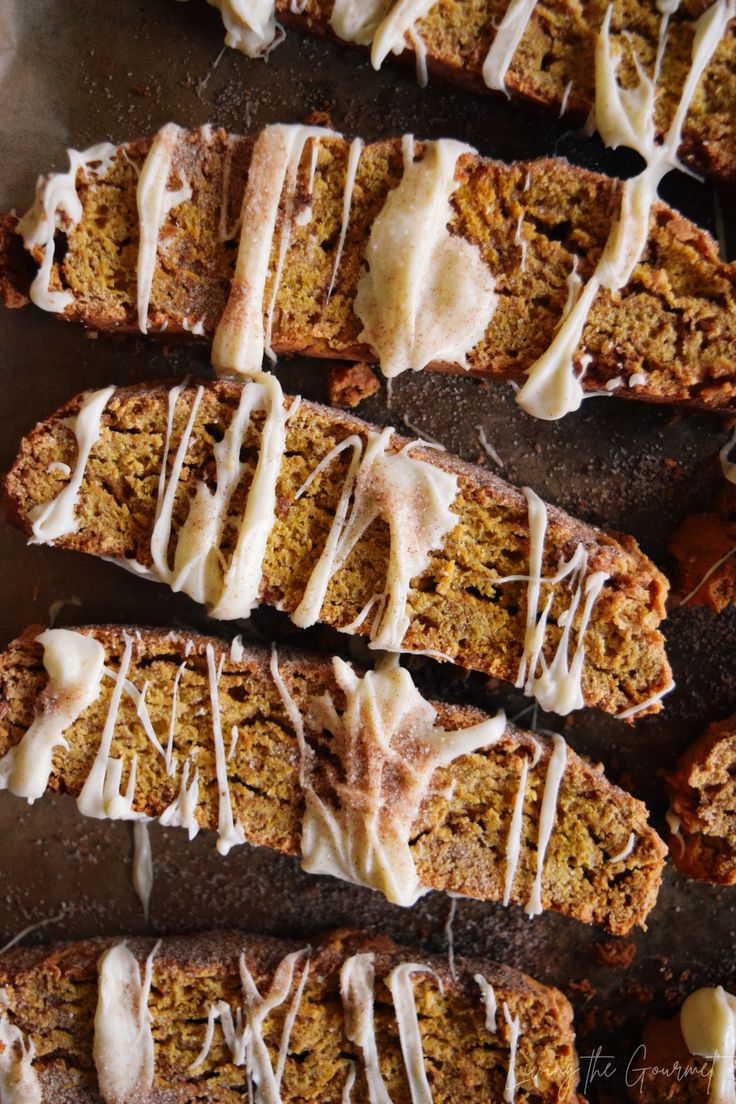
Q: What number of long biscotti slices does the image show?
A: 5